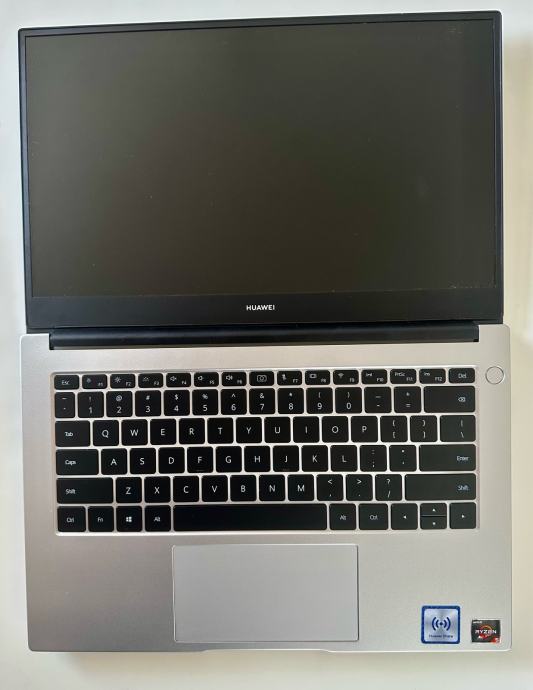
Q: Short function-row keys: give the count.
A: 15